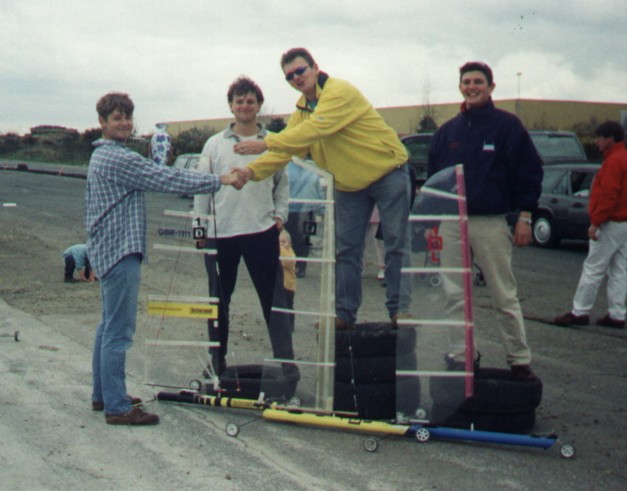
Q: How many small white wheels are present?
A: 7